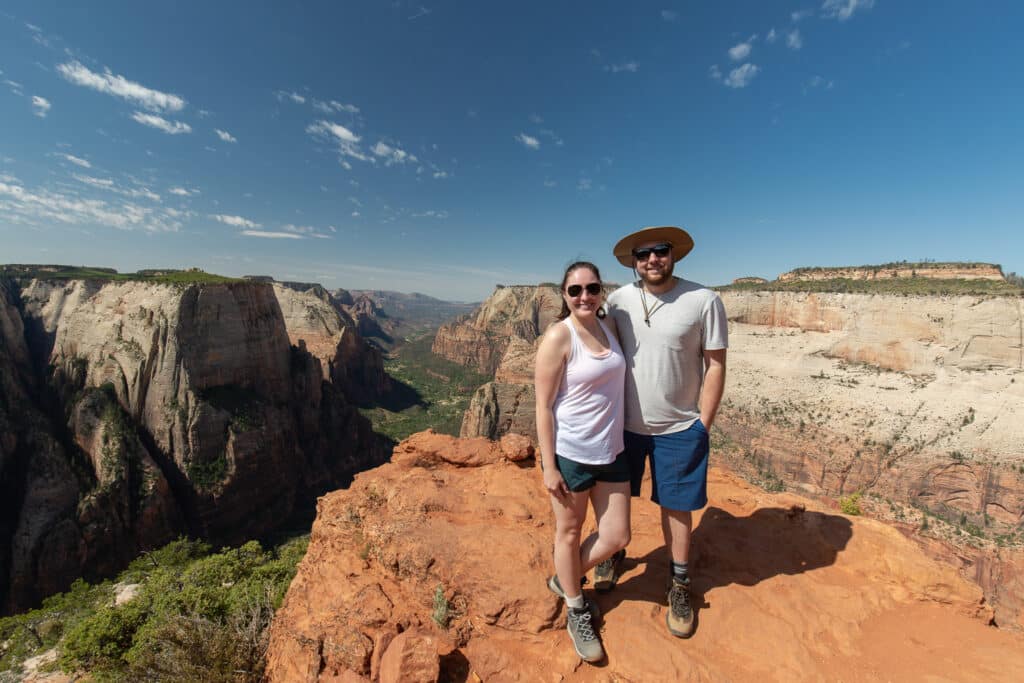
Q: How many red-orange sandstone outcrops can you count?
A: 1